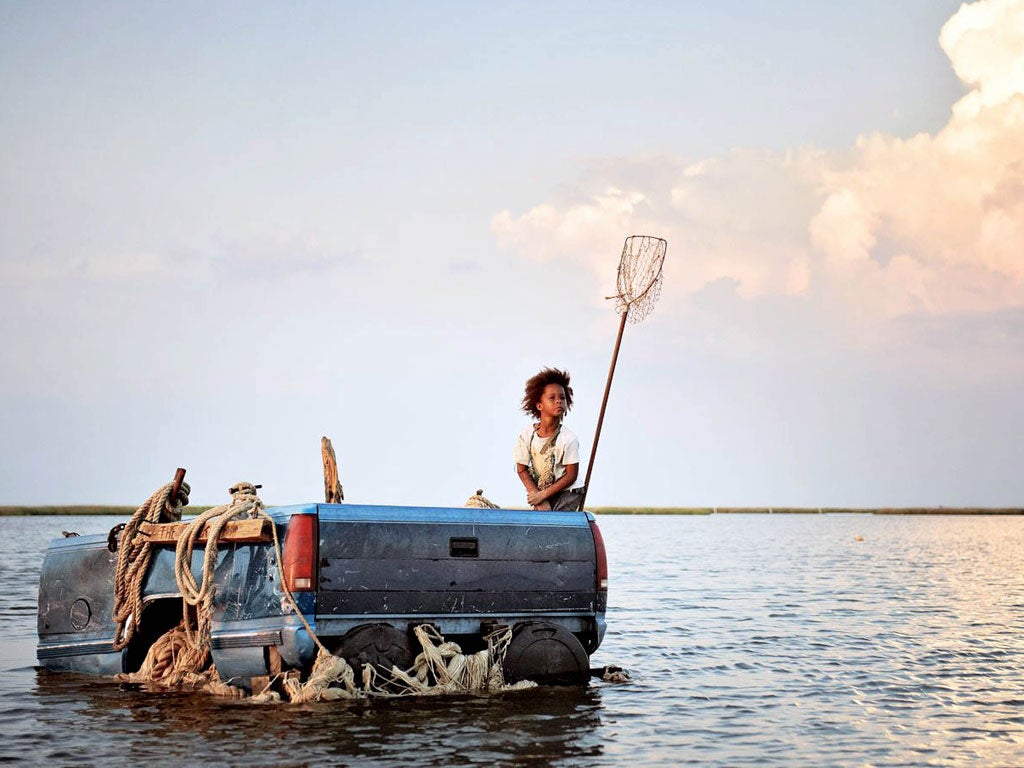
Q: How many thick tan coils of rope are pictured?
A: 2